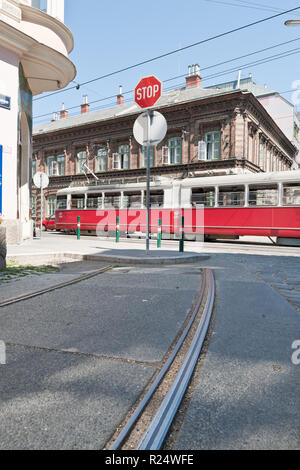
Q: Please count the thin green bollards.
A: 4